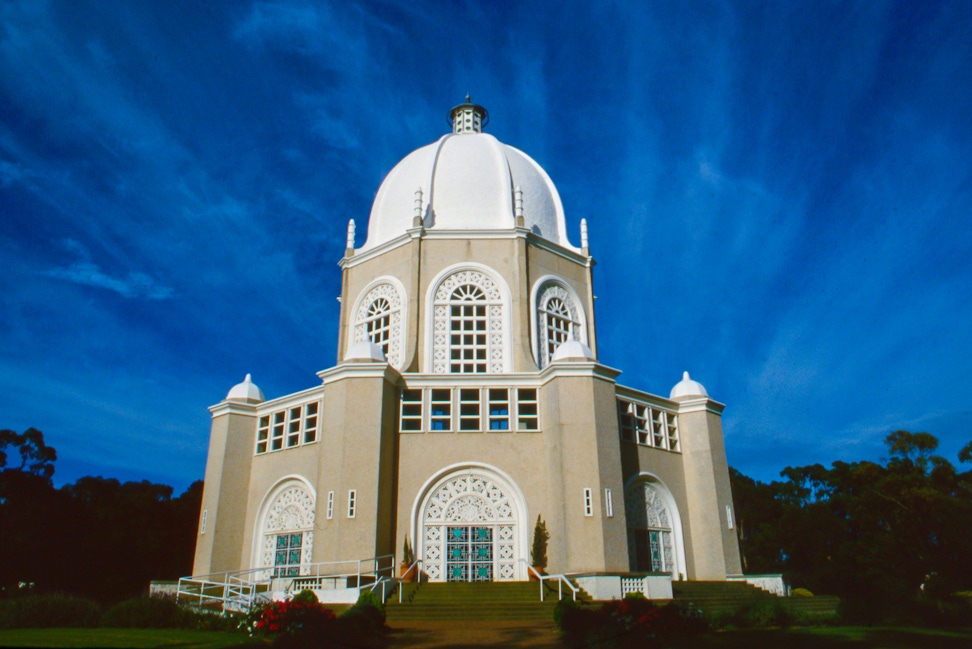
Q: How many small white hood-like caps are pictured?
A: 4